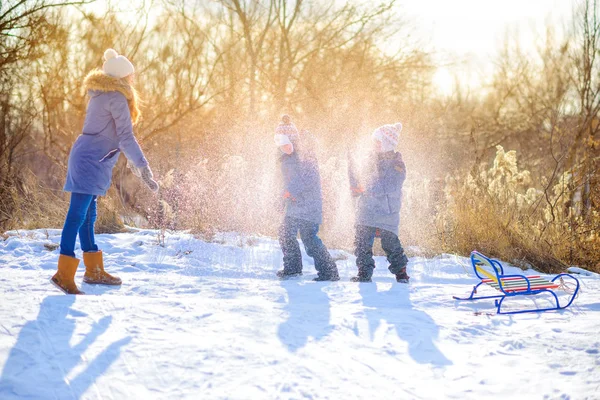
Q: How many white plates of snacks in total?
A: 0